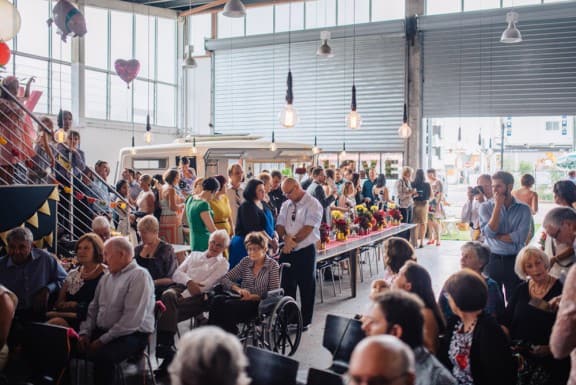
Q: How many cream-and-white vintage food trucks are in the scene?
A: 1